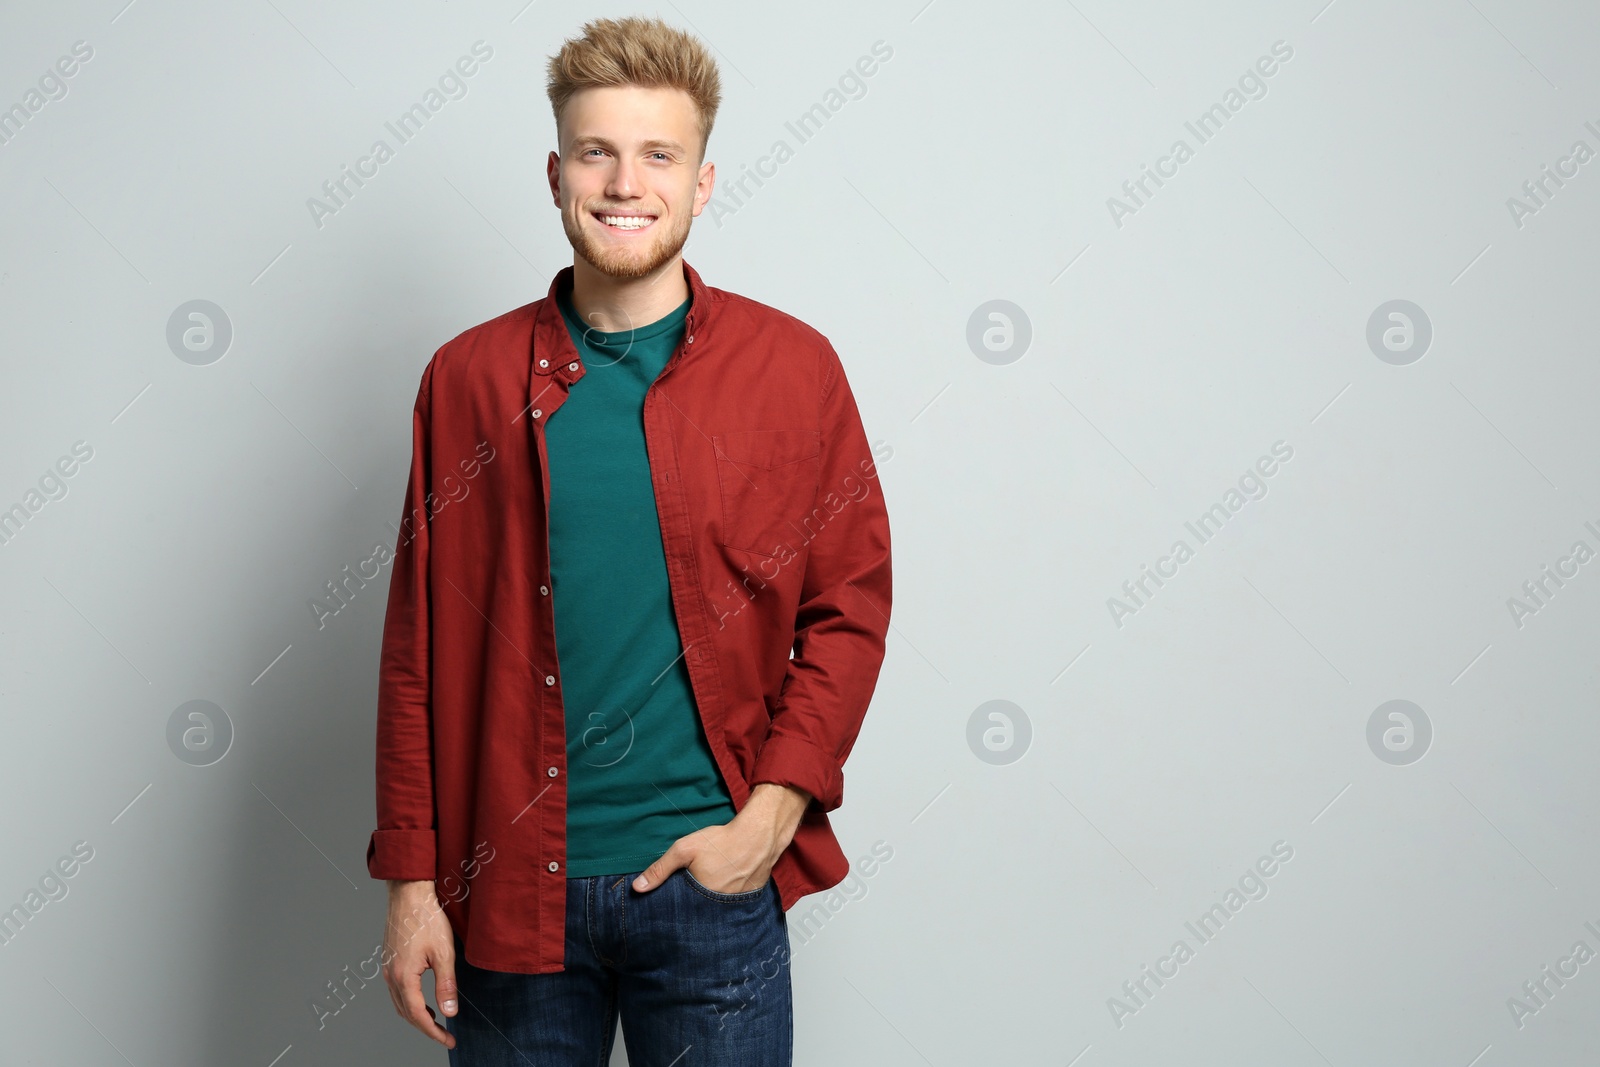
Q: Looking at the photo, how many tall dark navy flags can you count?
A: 0